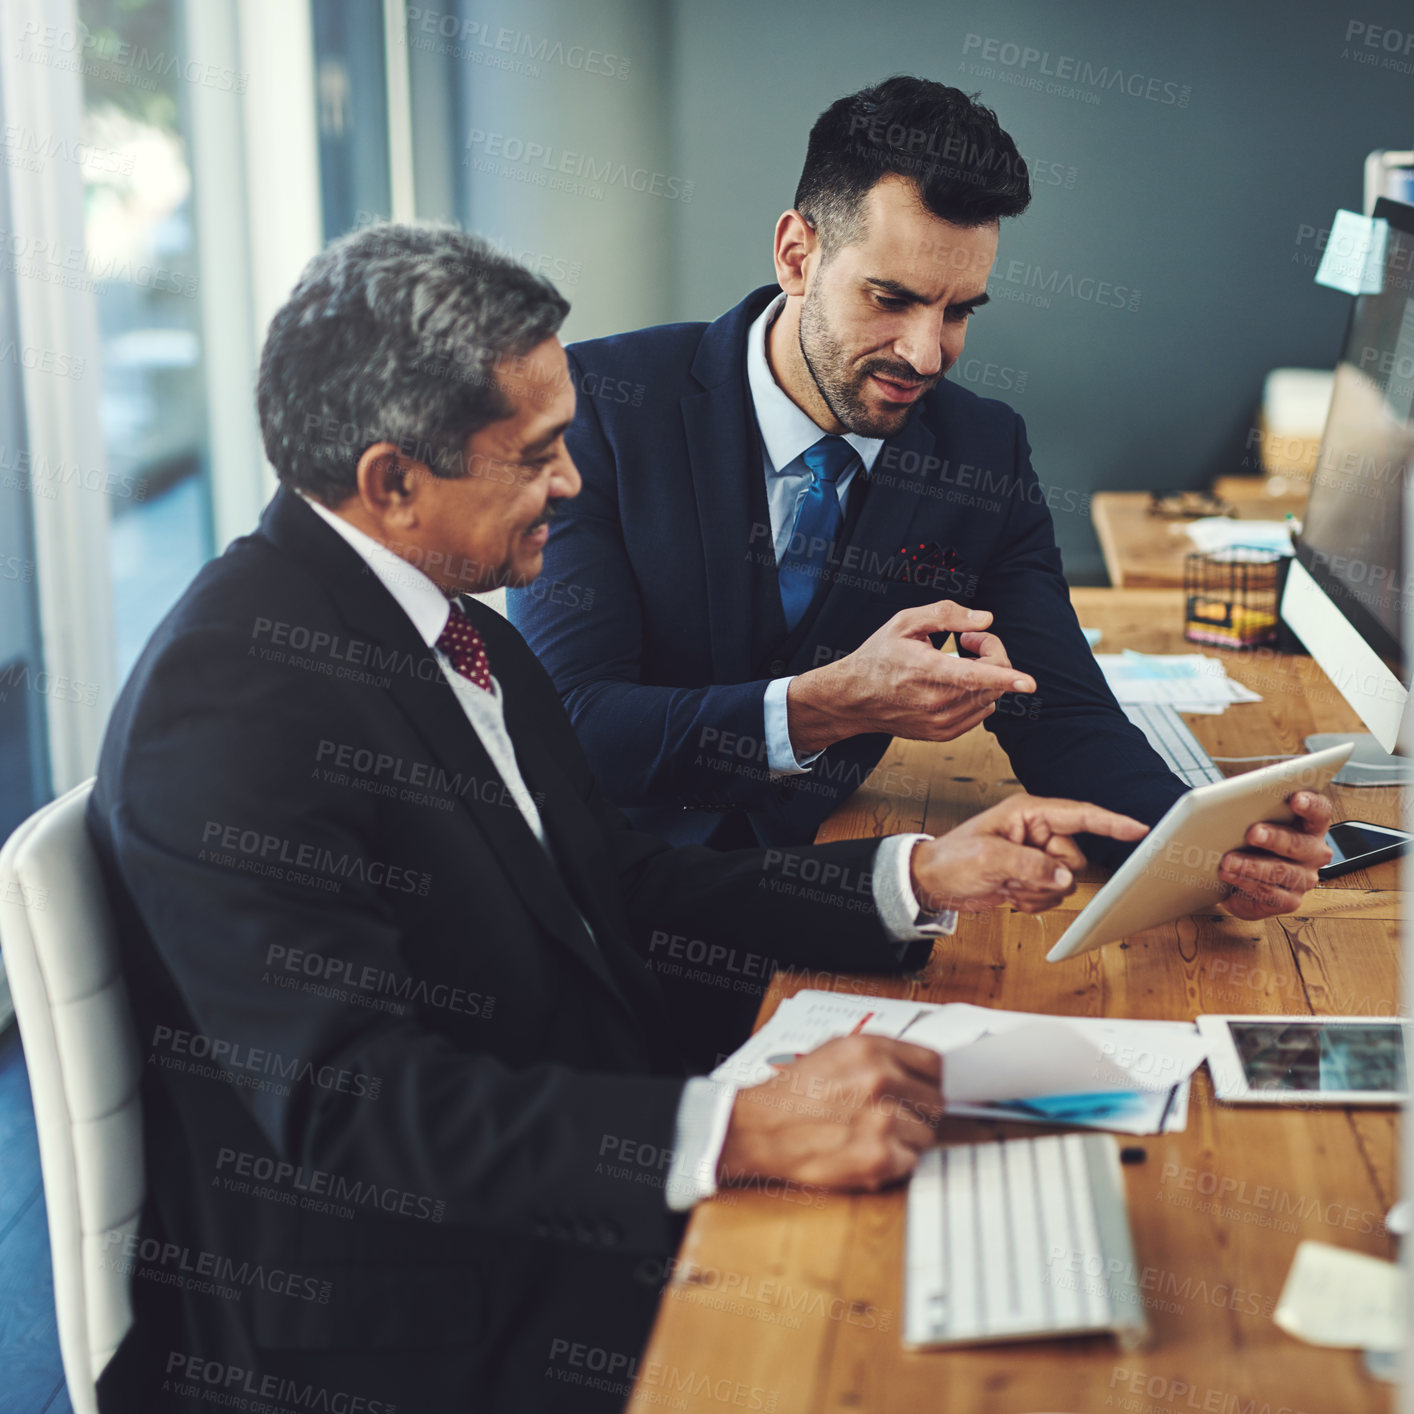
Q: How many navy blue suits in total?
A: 1